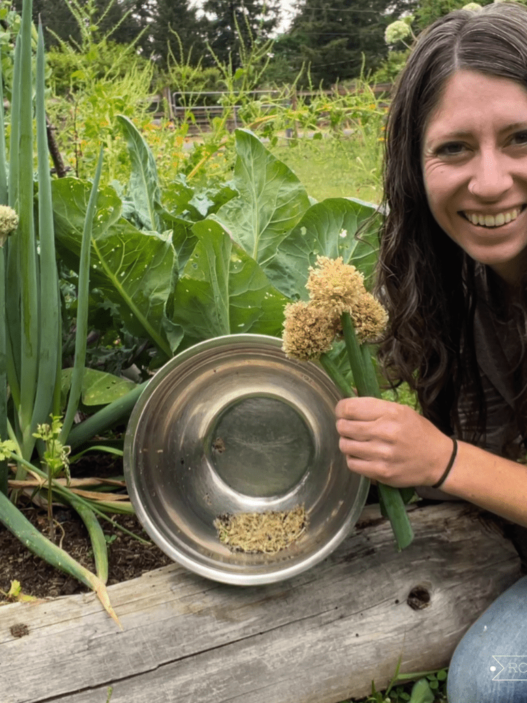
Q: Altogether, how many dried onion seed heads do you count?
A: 3